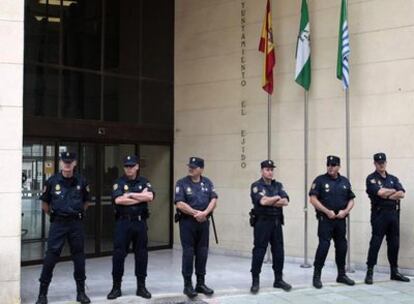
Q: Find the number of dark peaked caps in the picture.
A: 6